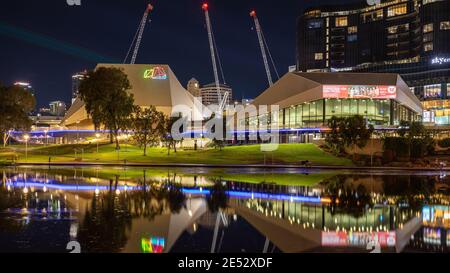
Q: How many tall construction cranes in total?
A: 3